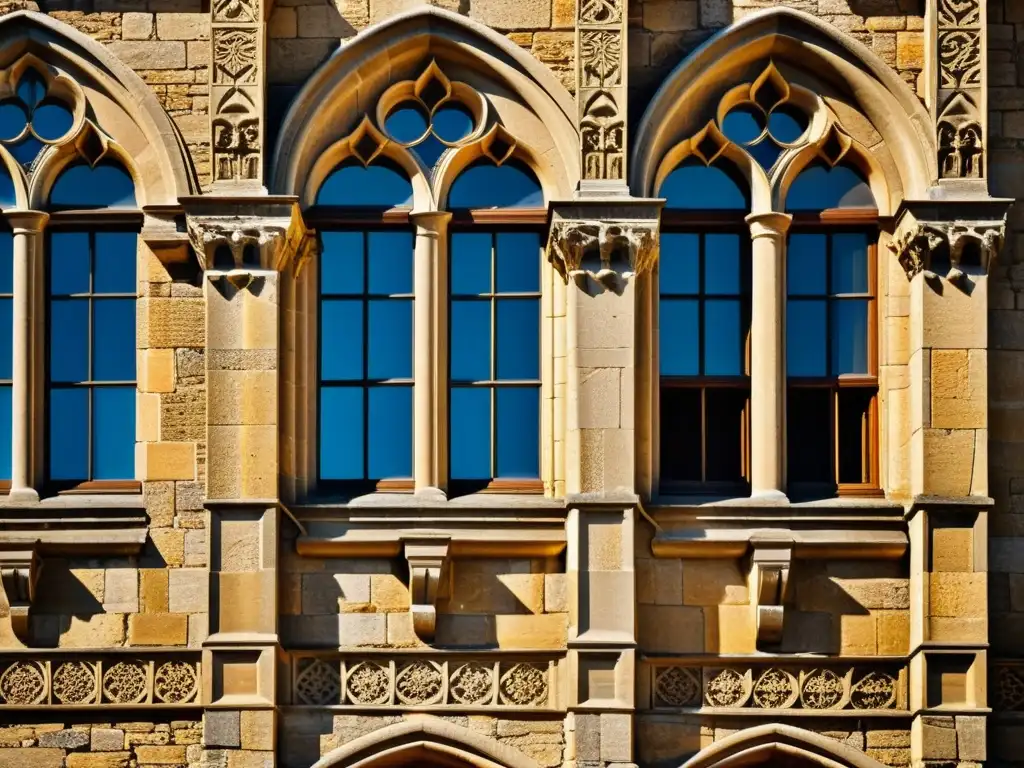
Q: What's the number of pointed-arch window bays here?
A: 3